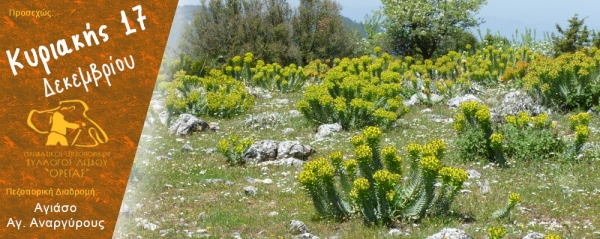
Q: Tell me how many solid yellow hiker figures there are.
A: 1